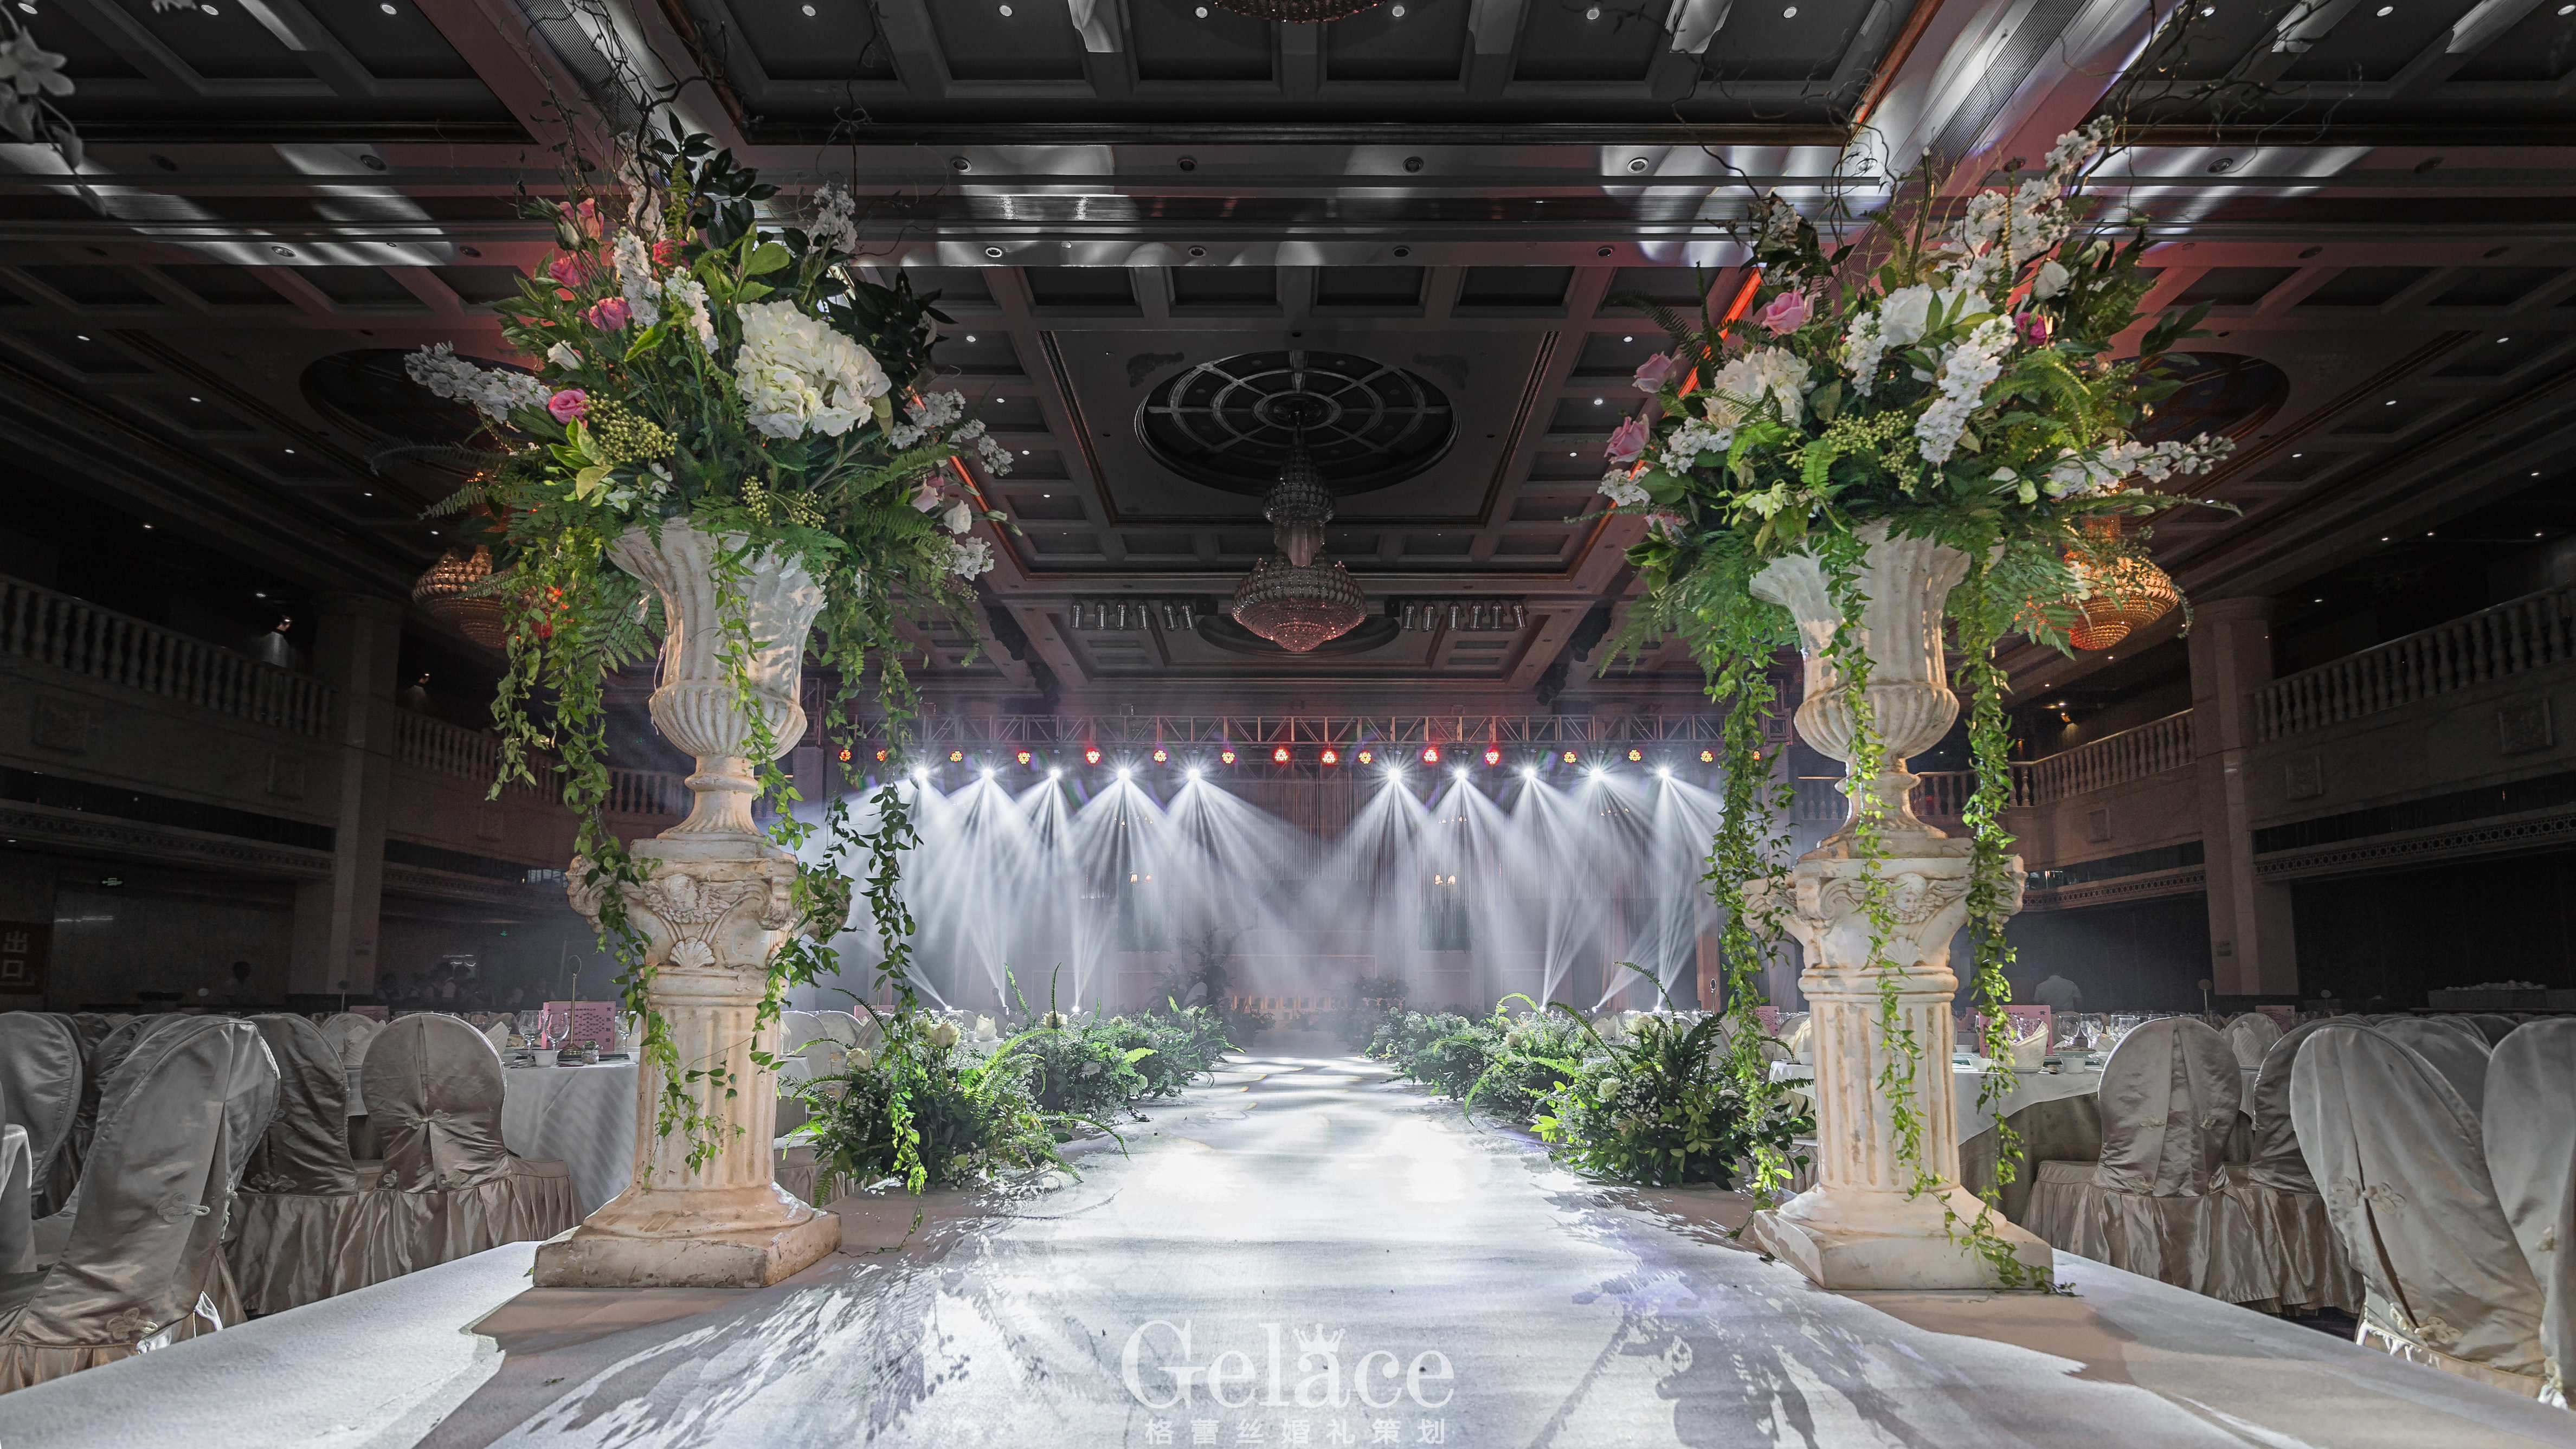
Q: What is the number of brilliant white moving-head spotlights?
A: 10